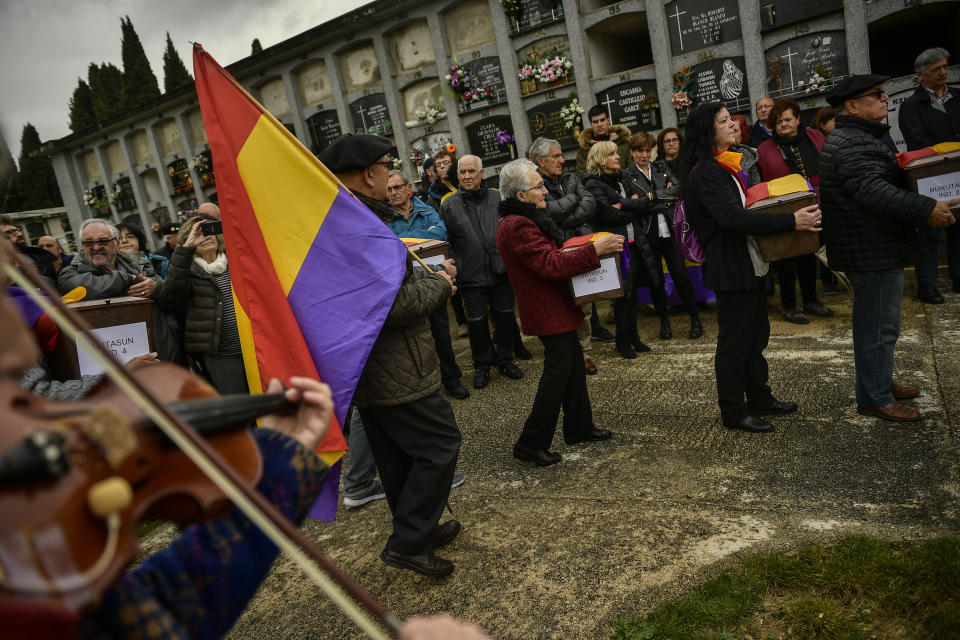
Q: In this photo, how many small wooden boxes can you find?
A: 5